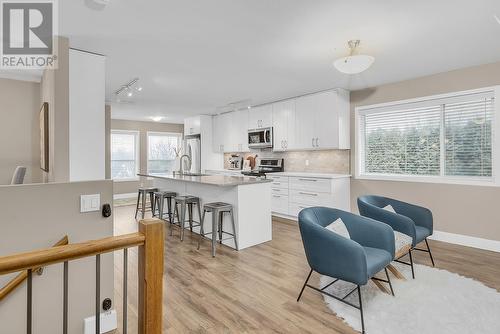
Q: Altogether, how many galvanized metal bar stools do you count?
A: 4